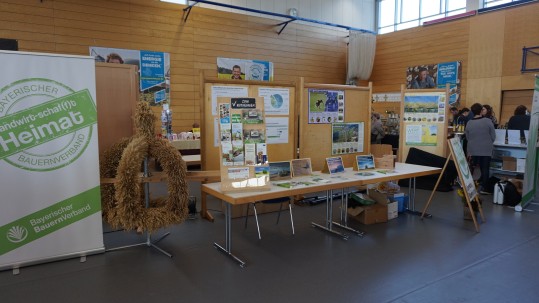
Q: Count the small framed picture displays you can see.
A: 4